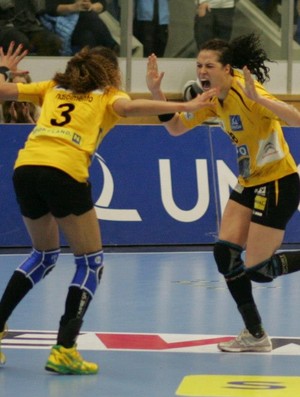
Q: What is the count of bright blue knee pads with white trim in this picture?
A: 2